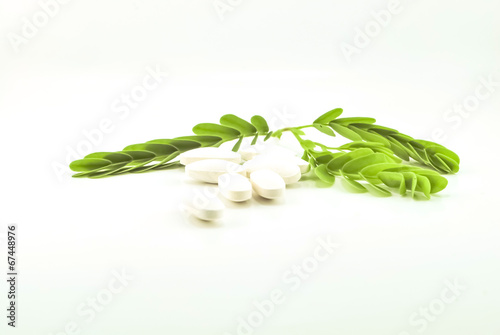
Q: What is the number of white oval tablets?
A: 8